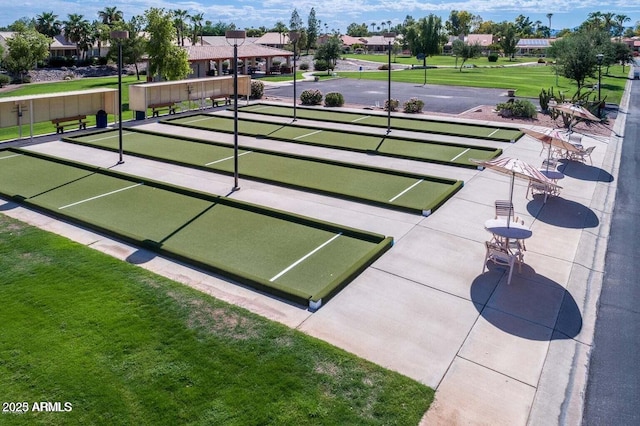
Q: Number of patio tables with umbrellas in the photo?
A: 3